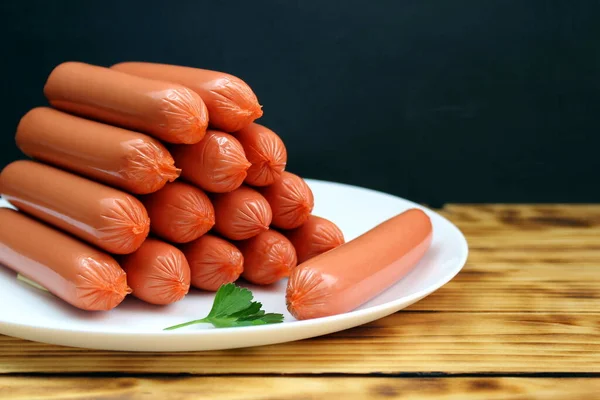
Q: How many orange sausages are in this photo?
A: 15